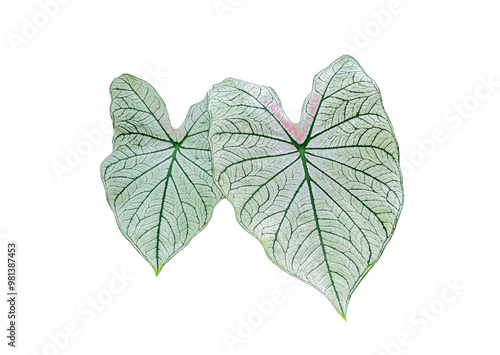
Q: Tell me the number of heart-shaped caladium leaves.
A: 2